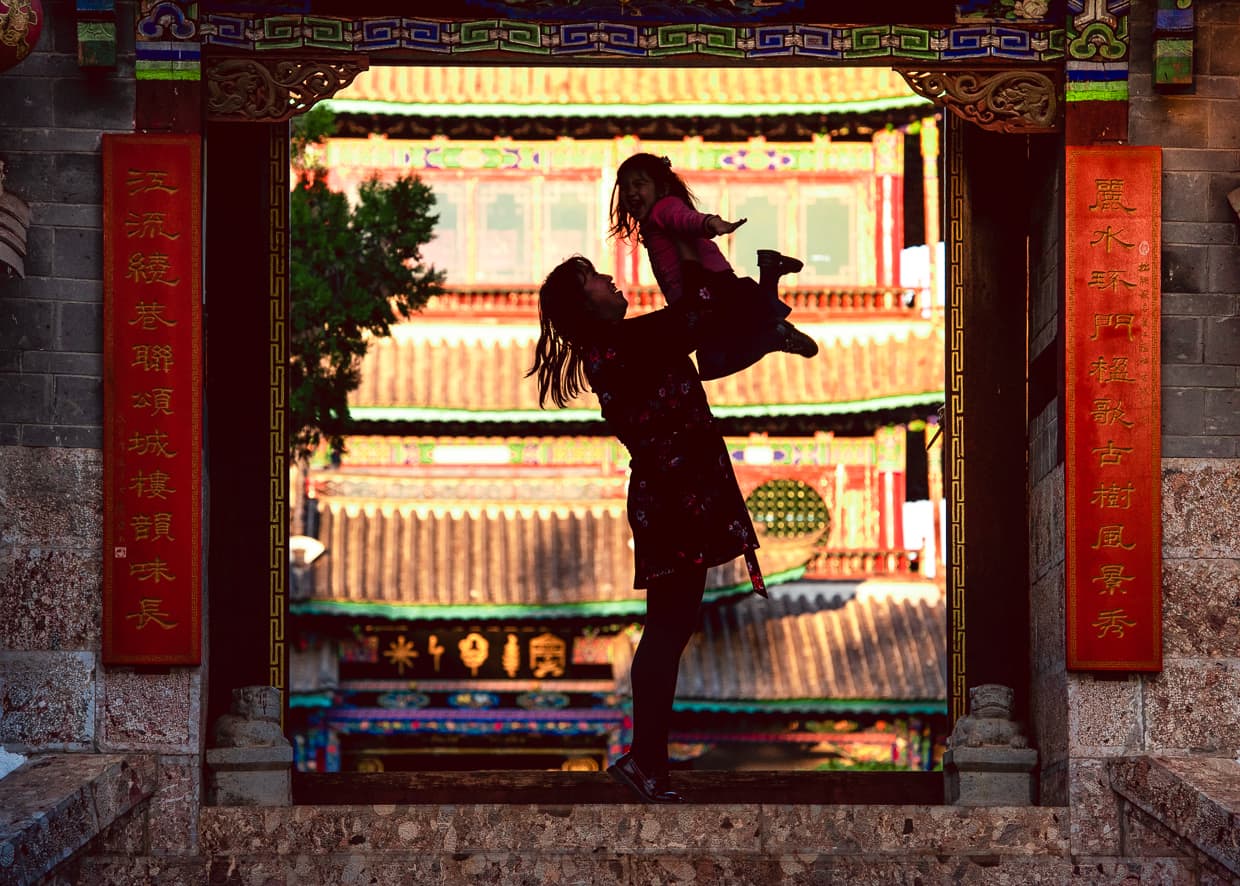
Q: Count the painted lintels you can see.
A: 1